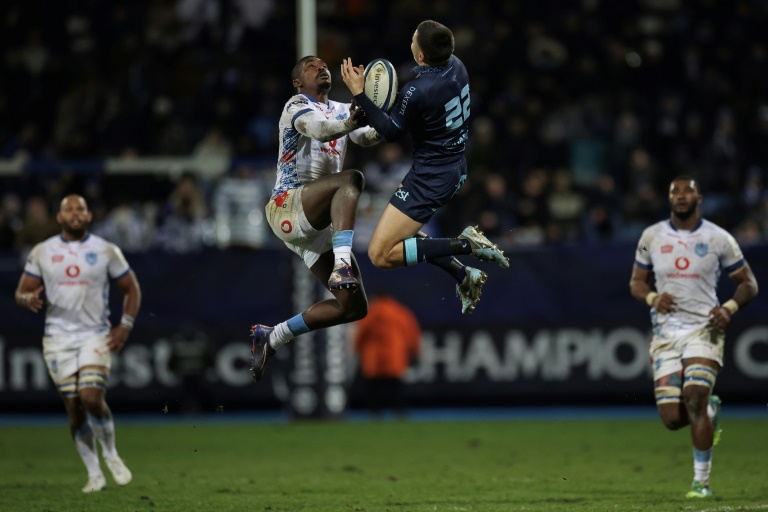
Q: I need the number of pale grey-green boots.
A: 2